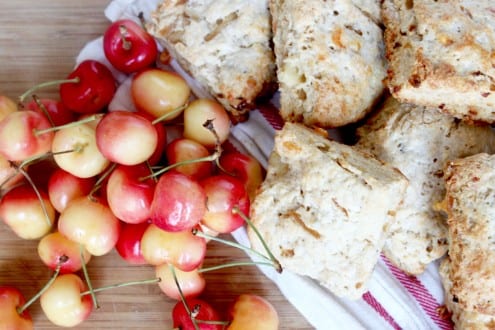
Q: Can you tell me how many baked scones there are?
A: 6